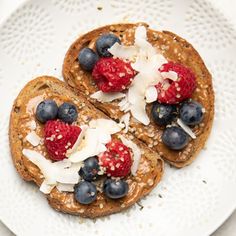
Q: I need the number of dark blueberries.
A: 10